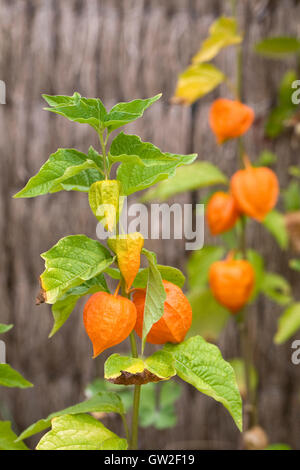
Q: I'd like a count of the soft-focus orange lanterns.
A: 4